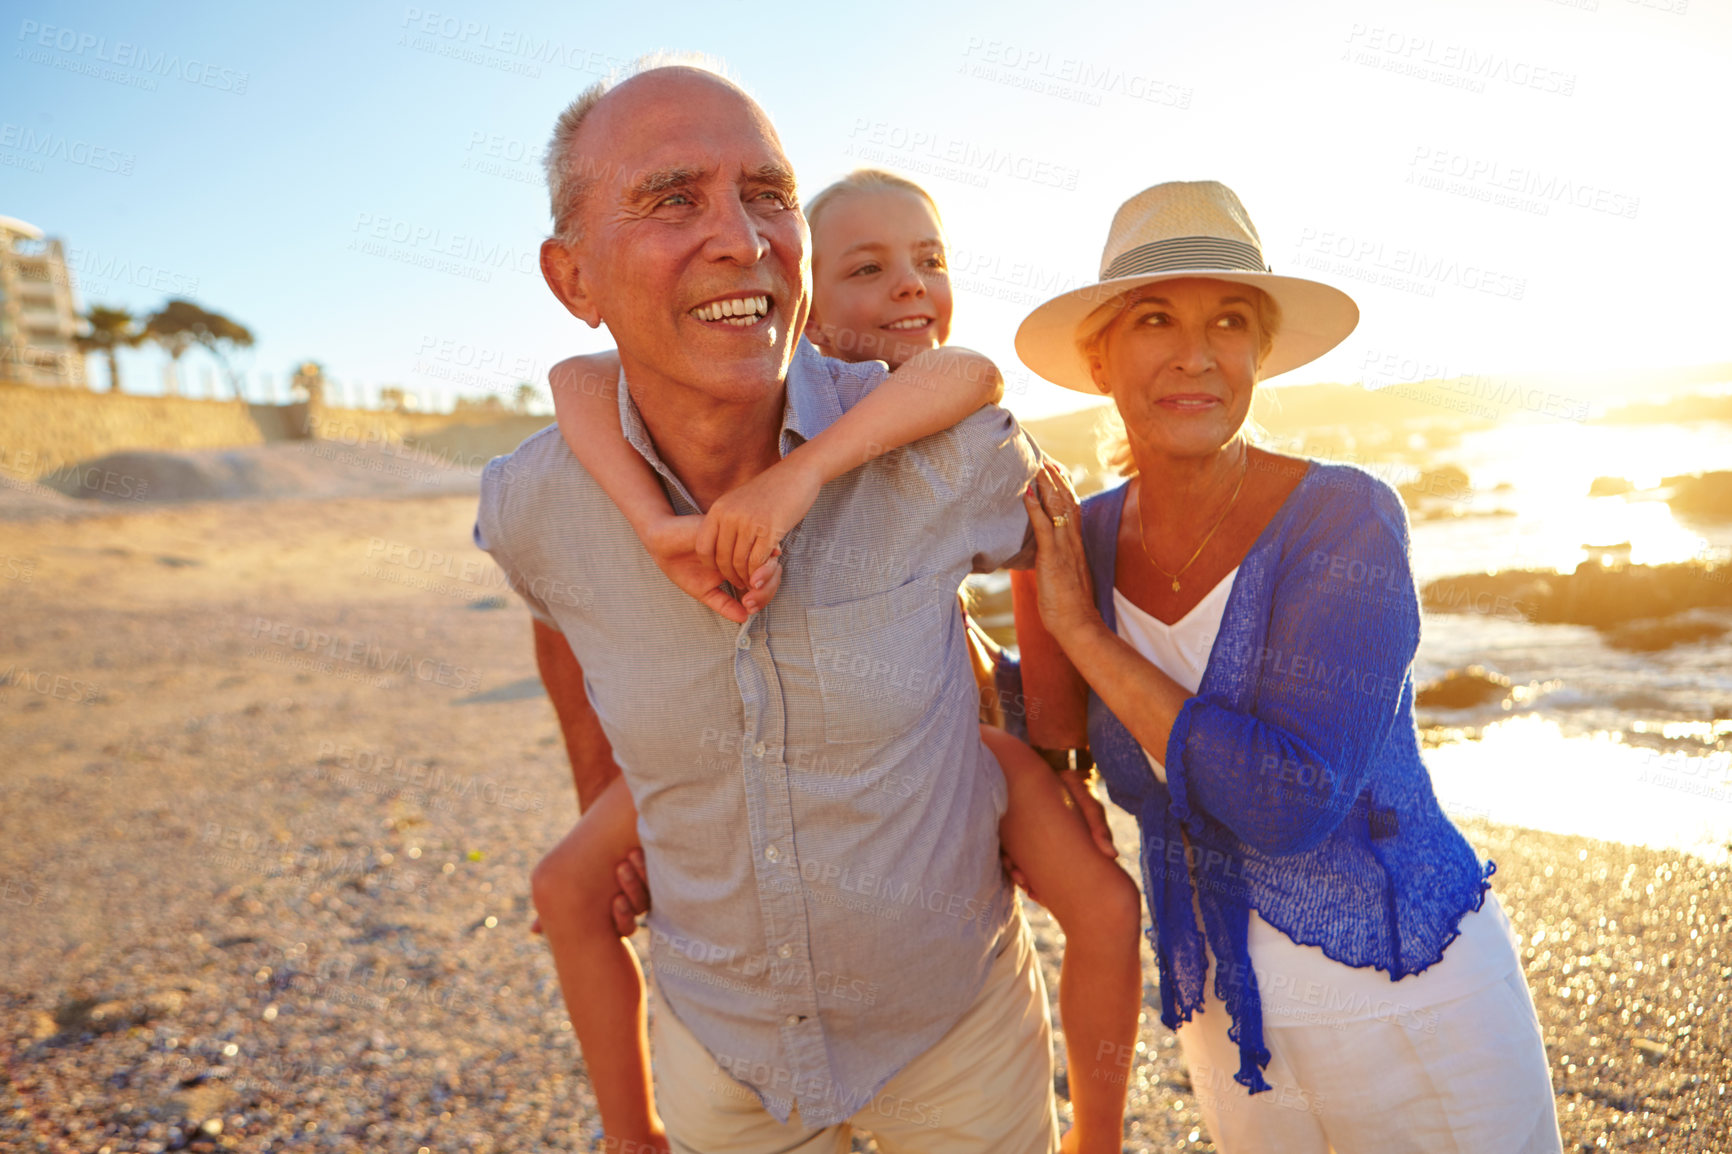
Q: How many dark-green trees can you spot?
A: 2